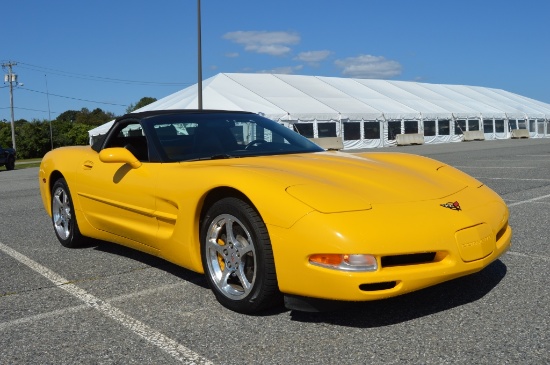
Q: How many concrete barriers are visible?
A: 4